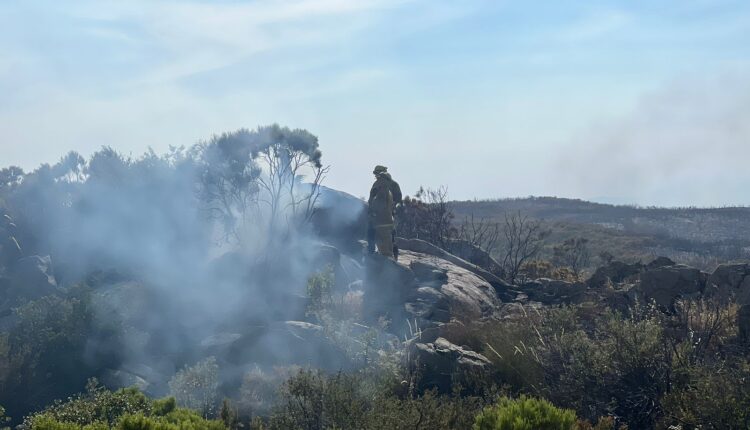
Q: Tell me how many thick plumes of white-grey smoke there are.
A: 1